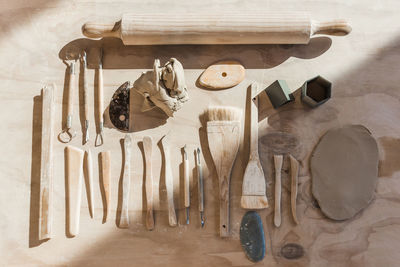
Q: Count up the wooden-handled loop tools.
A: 3